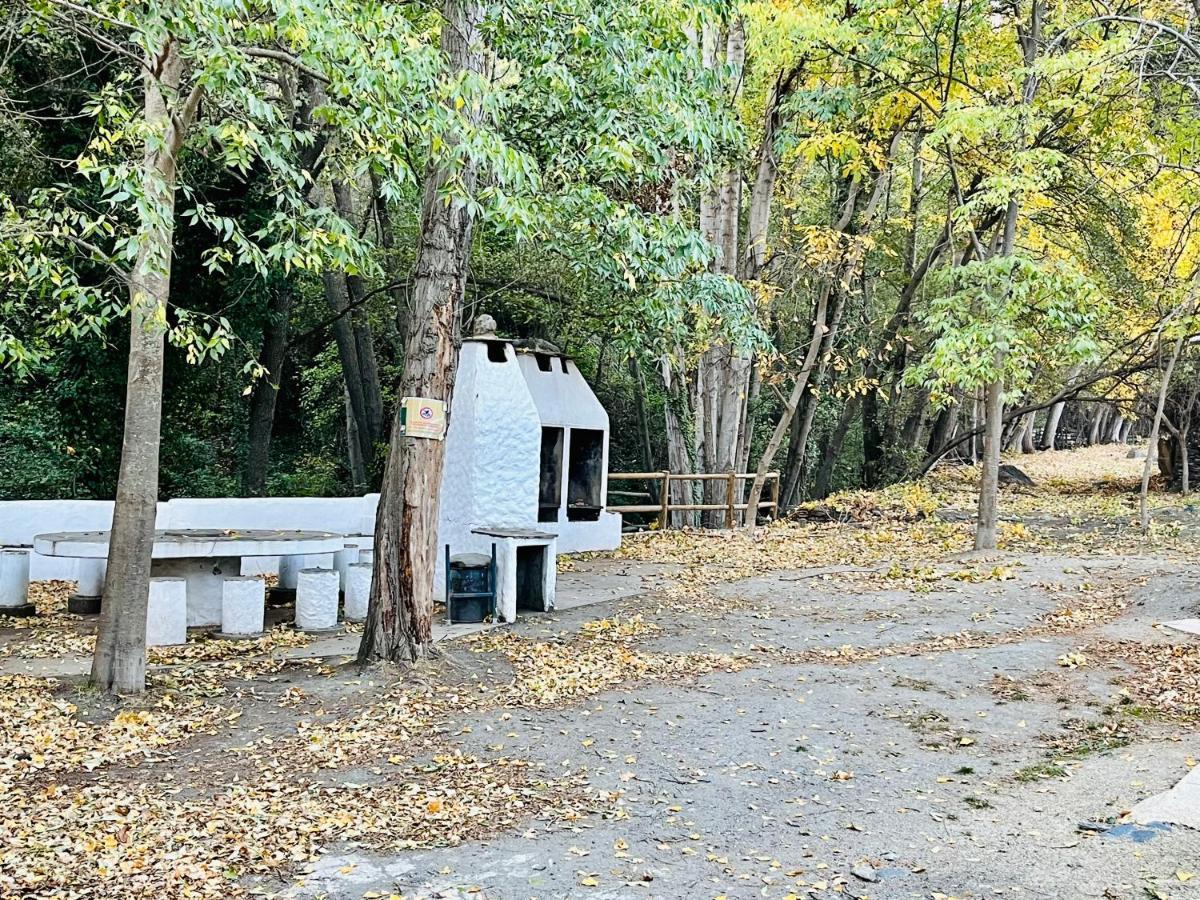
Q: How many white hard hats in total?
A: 0